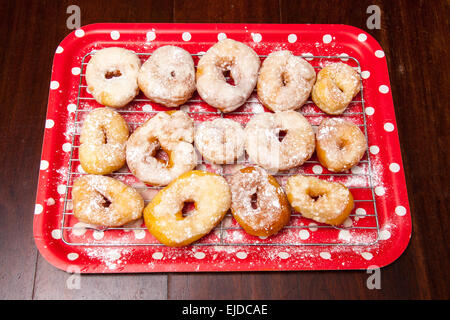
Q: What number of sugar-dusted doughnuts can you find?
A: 14